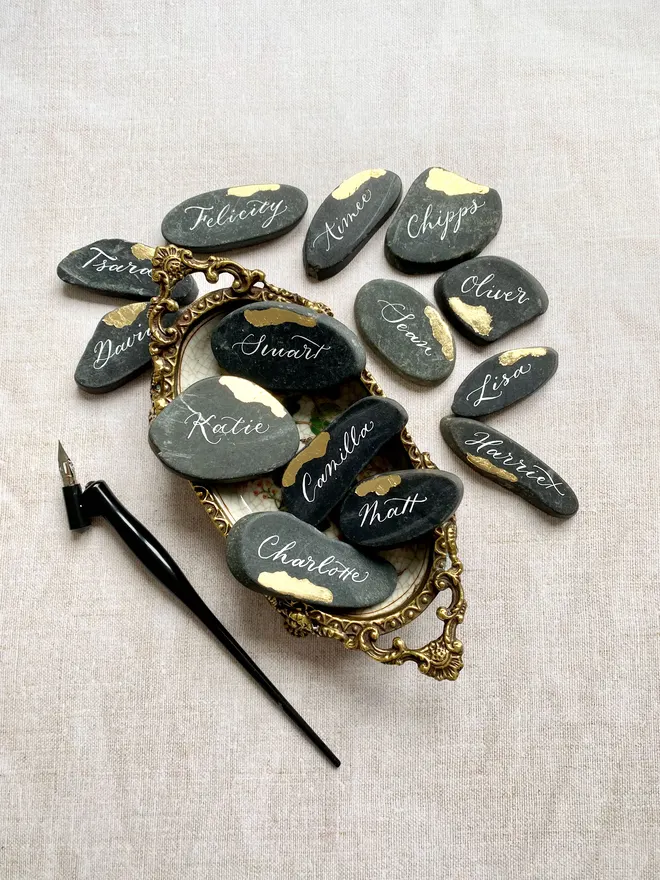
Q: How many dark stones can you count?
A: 14